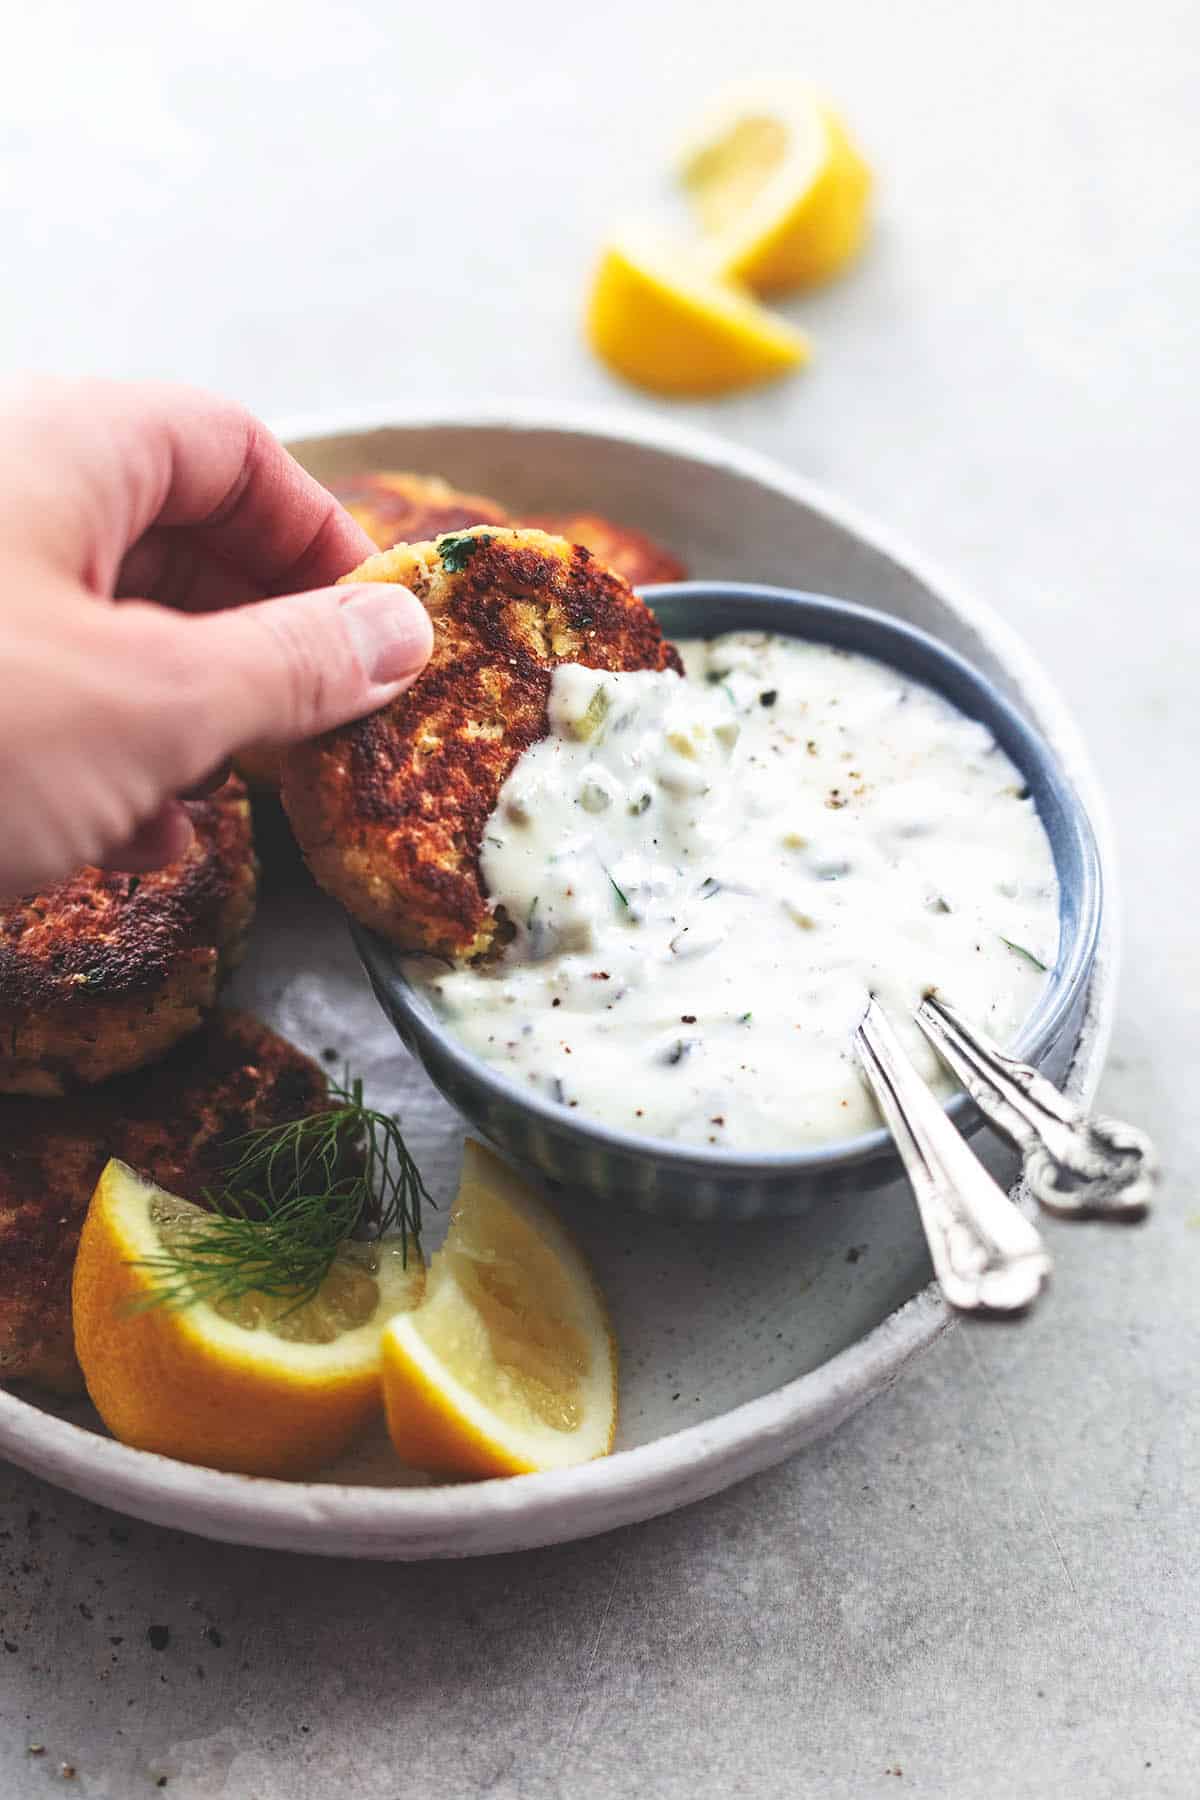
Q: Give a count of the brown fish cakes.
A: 5